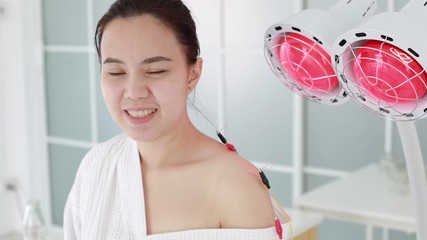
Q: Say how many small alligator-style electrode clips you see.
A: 4